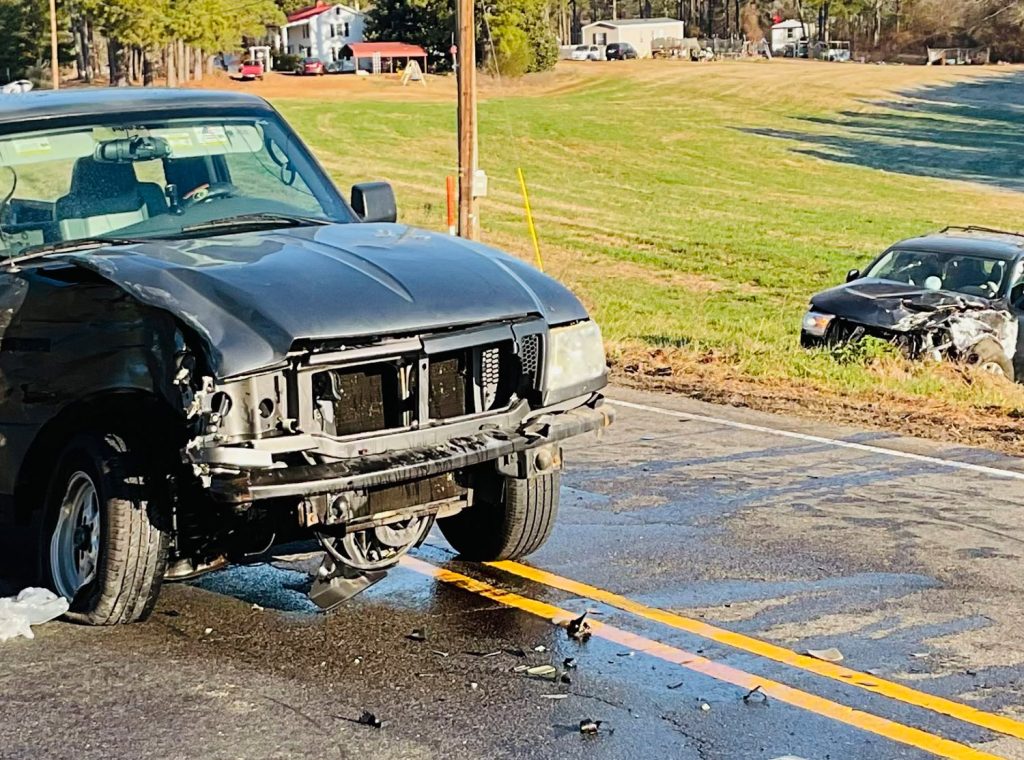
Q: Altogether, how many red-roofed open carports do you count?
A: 1